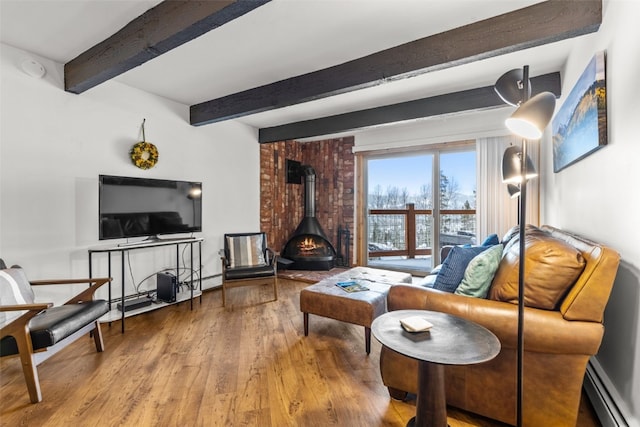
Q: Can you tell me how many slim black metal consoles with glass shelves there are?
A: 1